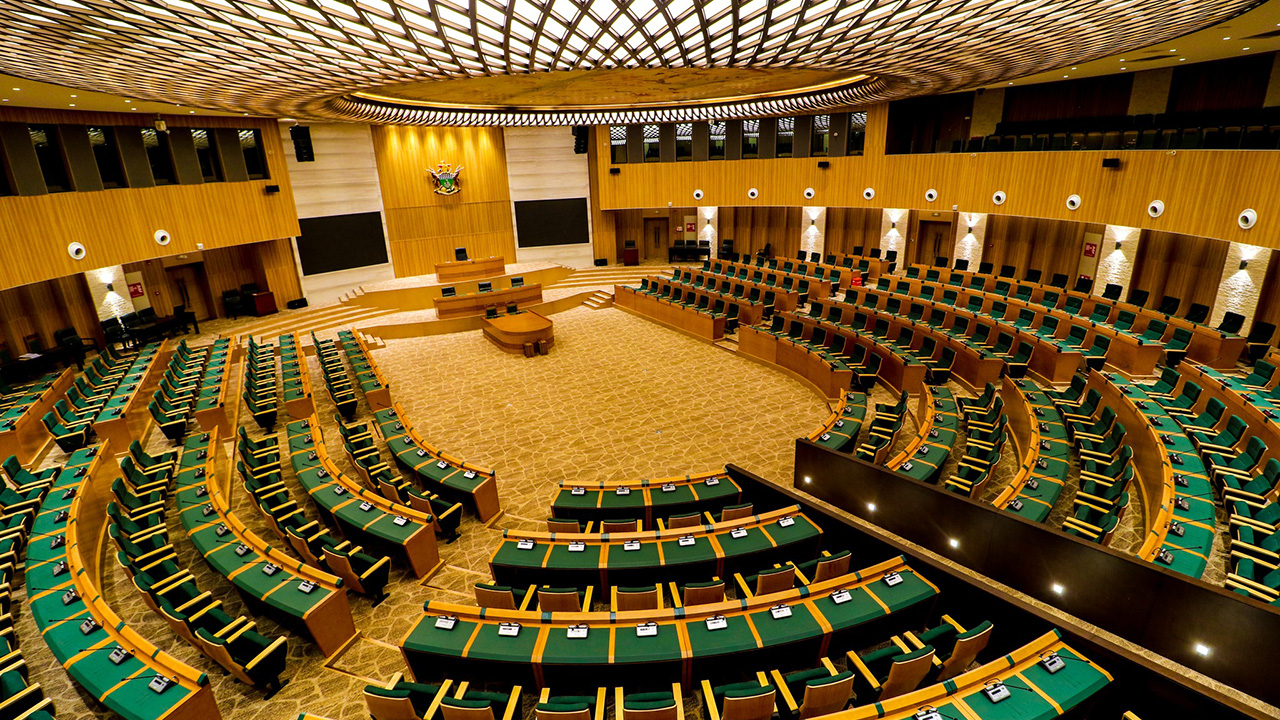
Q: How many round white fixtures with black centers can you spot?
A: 11